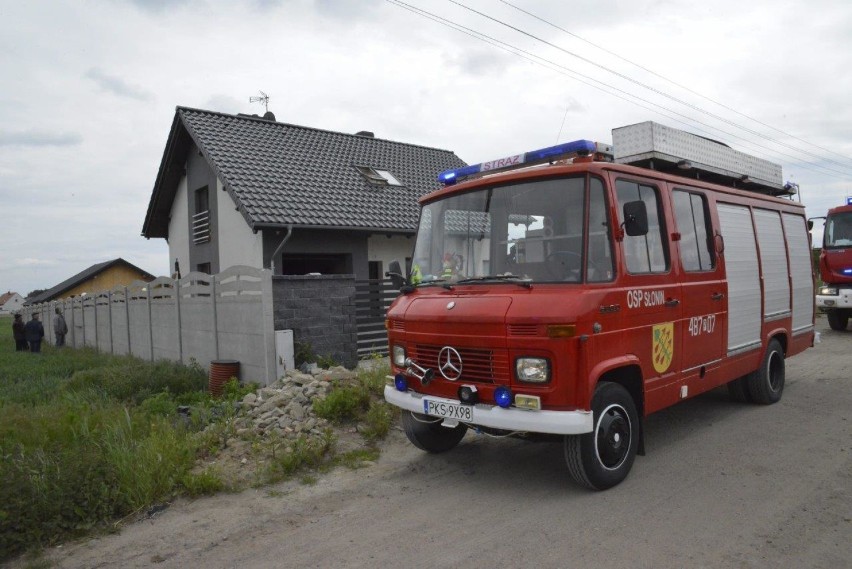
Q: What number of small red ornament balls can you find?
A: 0